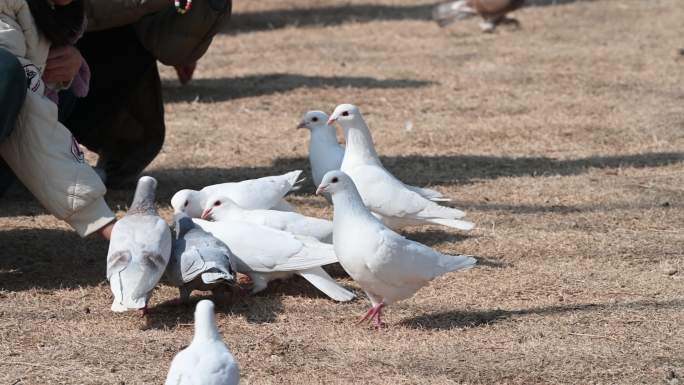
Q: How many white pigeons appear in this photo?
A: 7